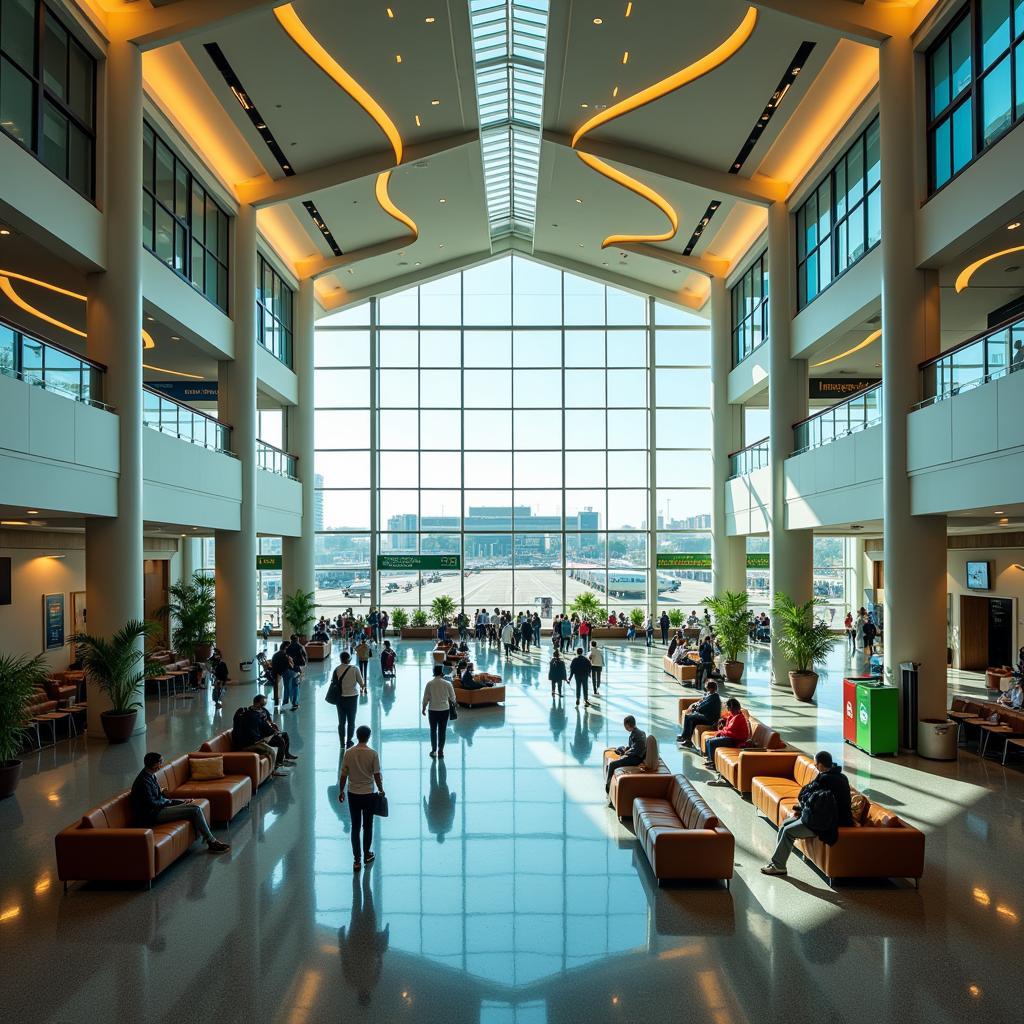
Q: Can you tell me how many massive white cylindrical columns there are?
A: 6